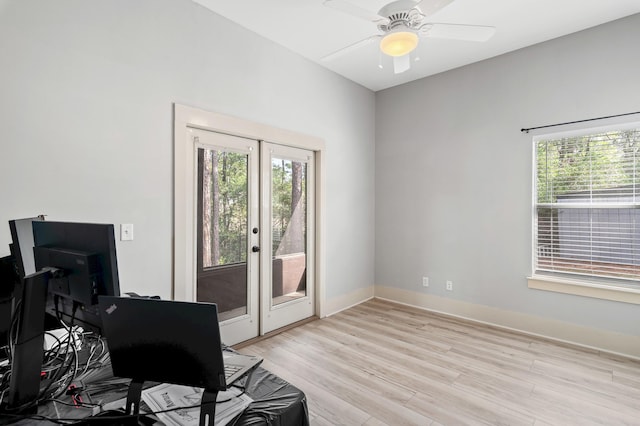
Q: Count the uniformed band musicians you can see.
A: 0